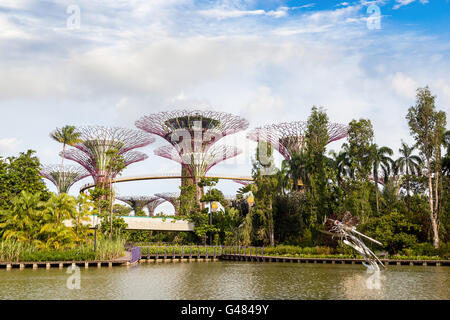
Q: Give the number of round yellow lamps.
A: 2